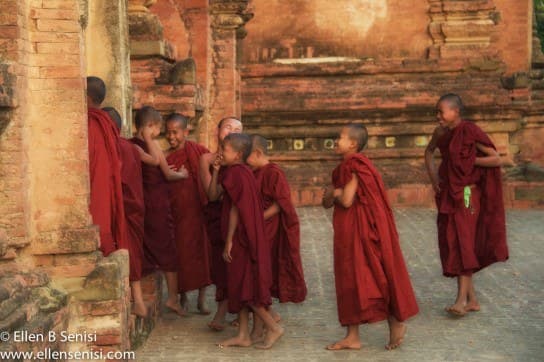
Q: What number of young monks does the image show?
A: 9